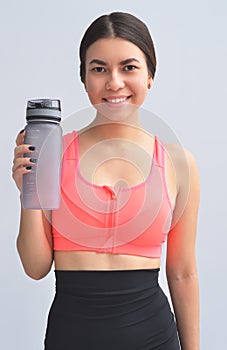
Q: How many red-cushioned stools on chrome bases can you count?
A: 0